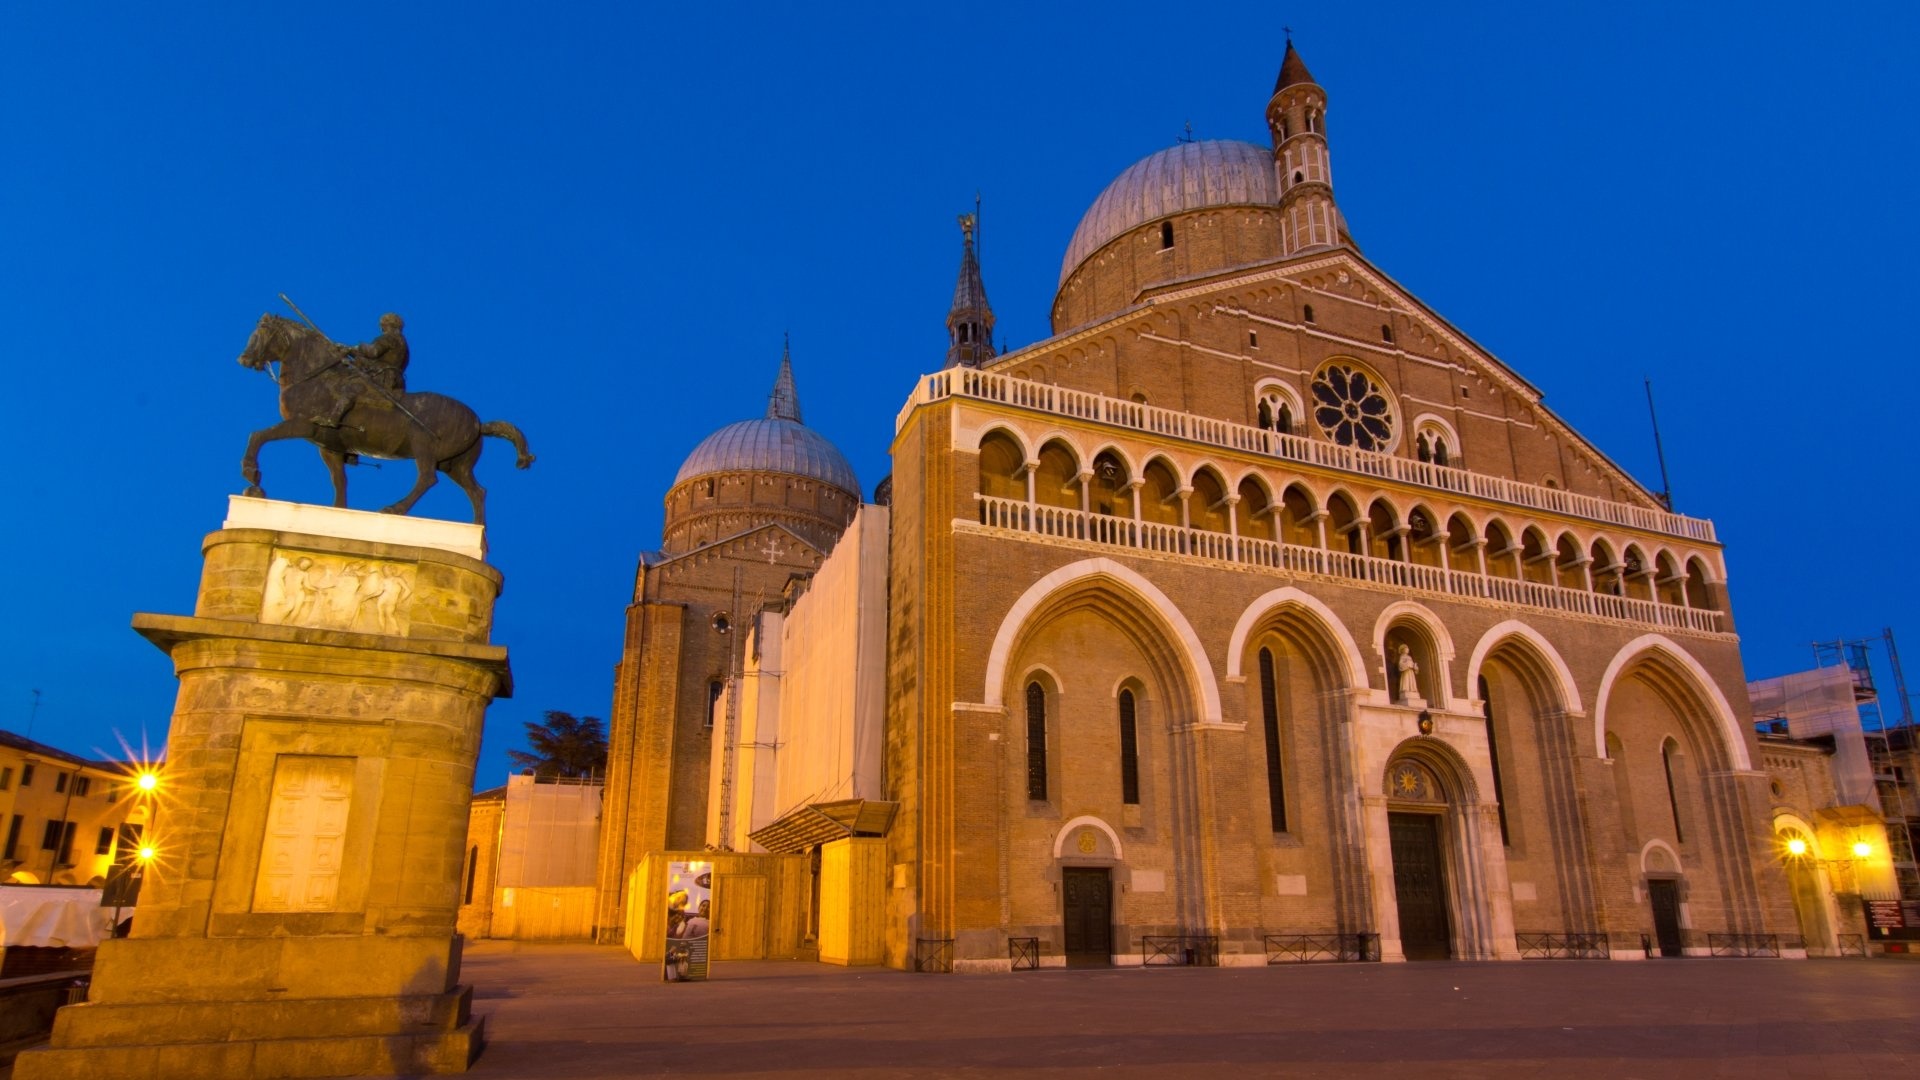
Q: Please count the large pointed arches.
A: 4